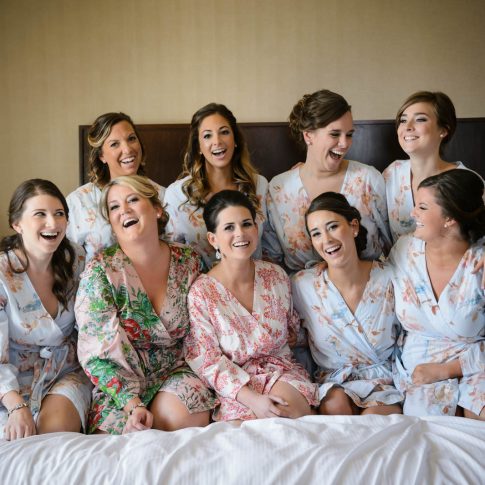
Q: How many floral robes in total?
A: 9